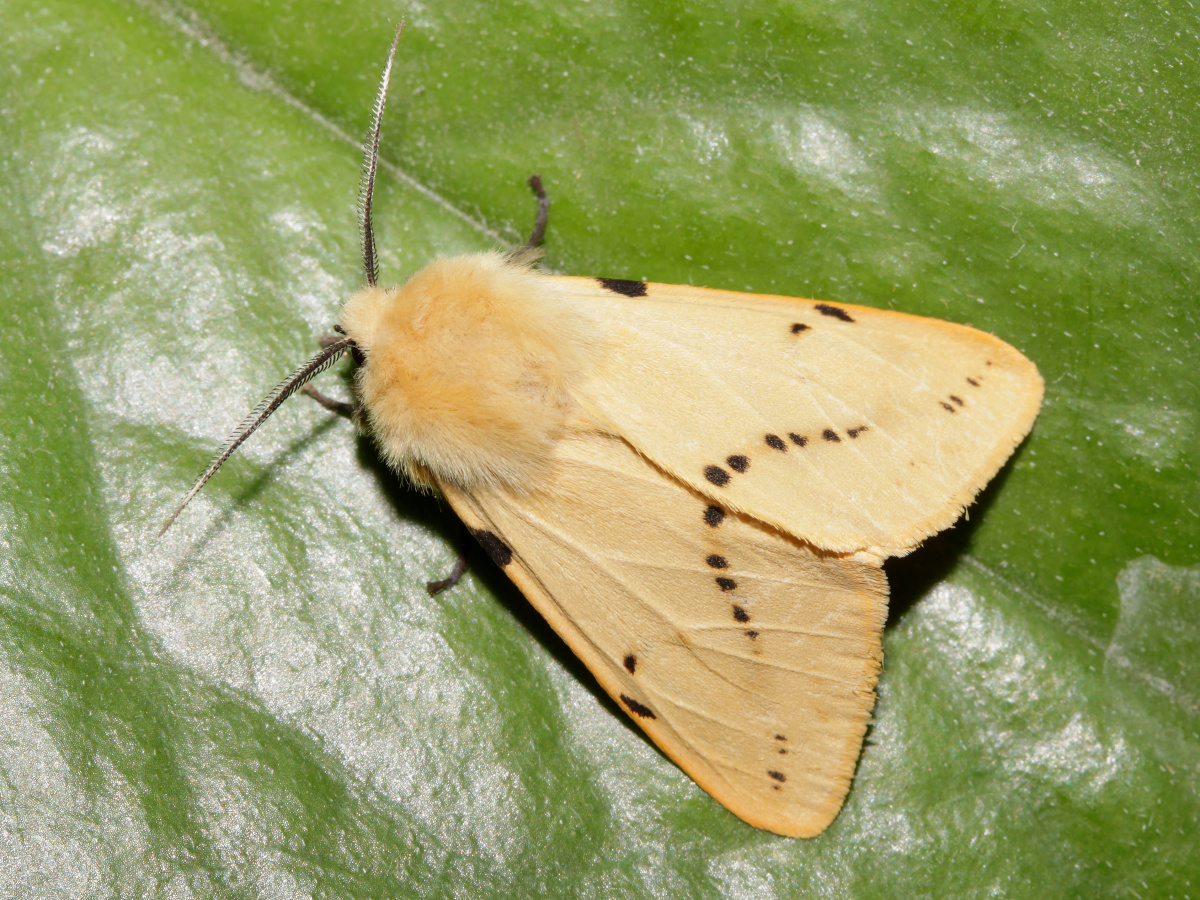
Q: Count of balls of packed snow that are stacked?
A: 0